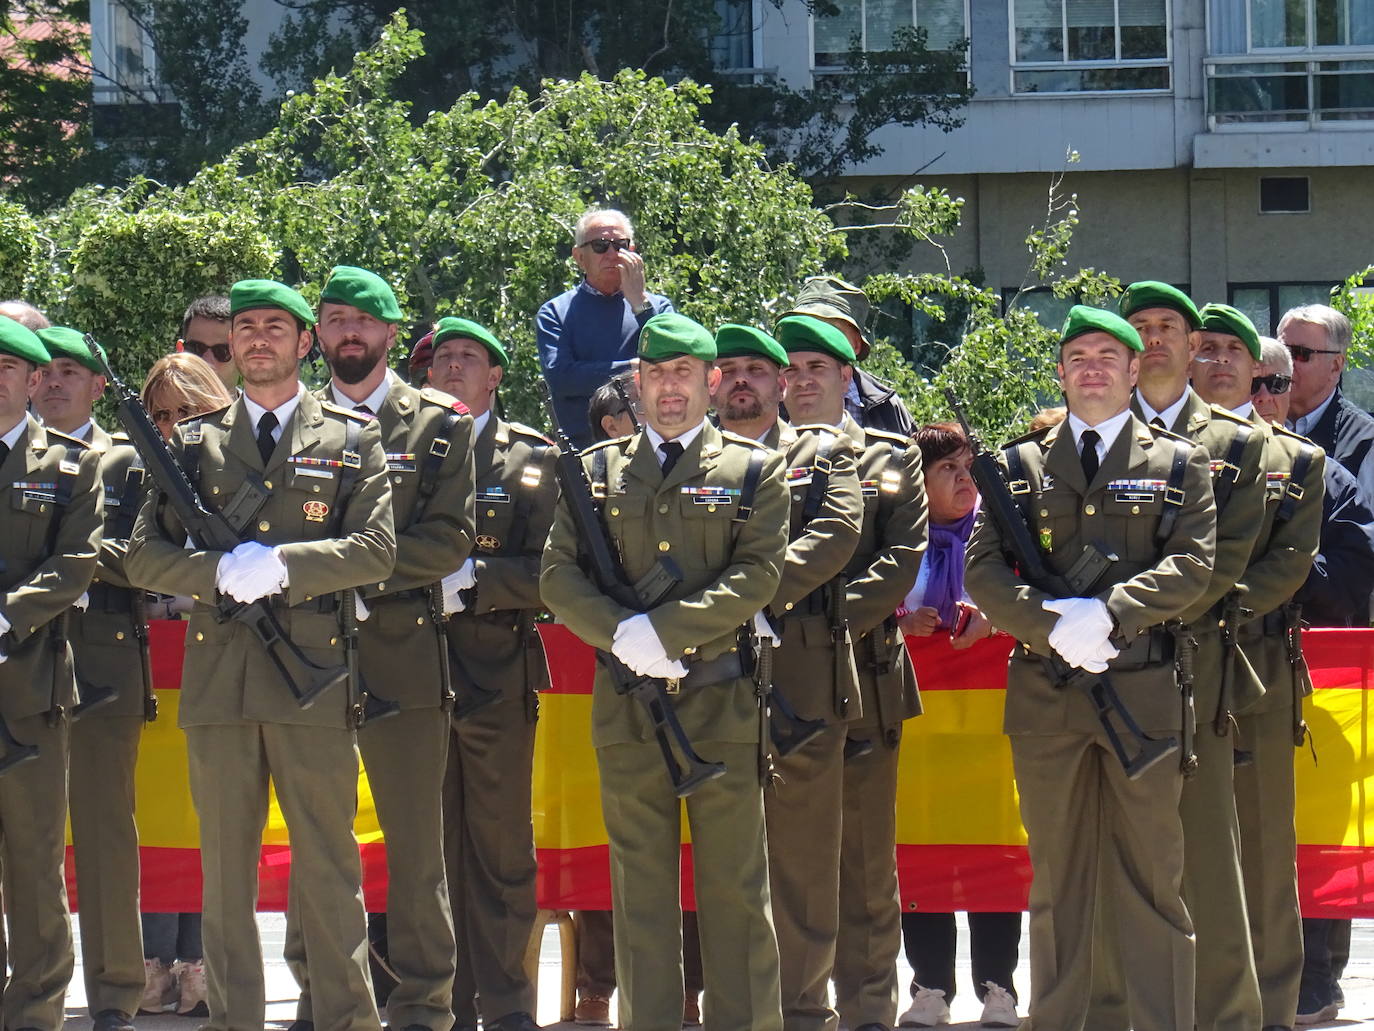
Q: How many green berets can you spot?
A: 11